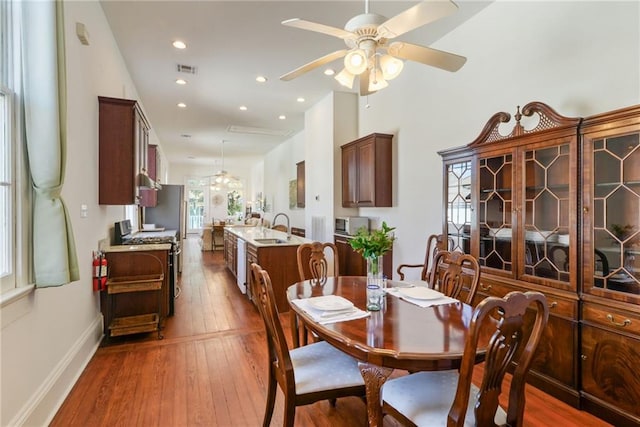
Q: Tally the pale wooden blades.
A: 5